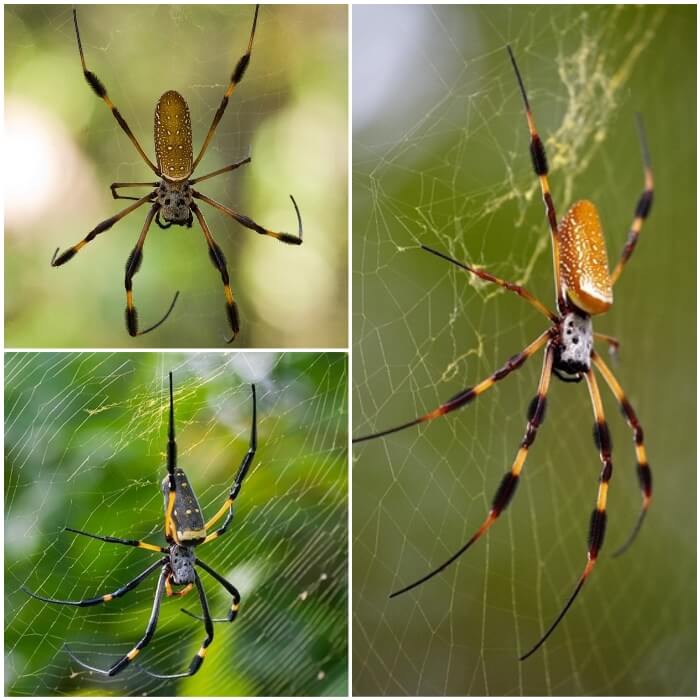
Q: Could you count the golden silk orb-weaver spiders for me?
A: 3